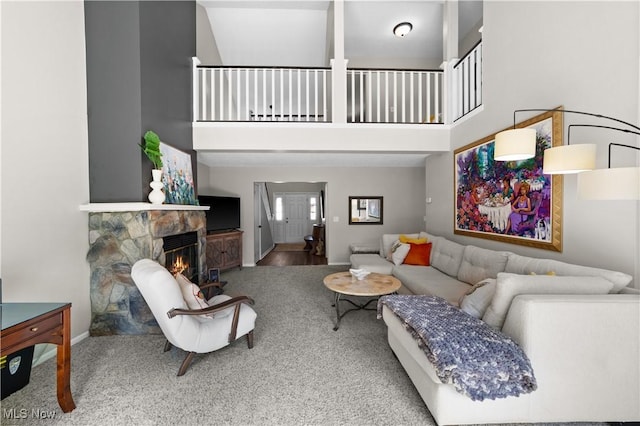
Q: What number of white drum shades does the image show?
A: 3